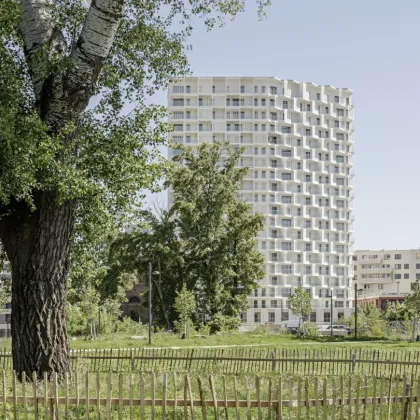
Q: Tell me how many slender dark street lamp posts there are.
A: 3